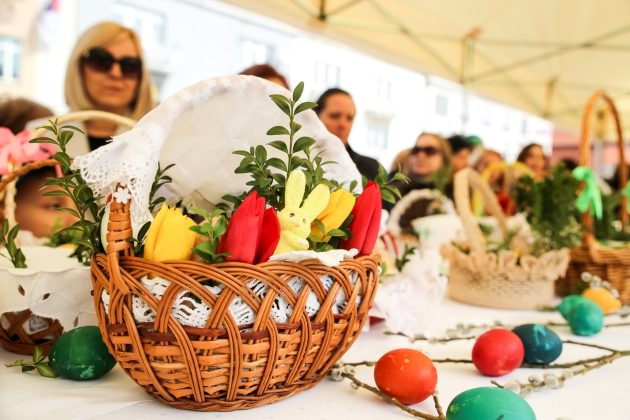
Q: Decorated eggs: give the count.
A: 8